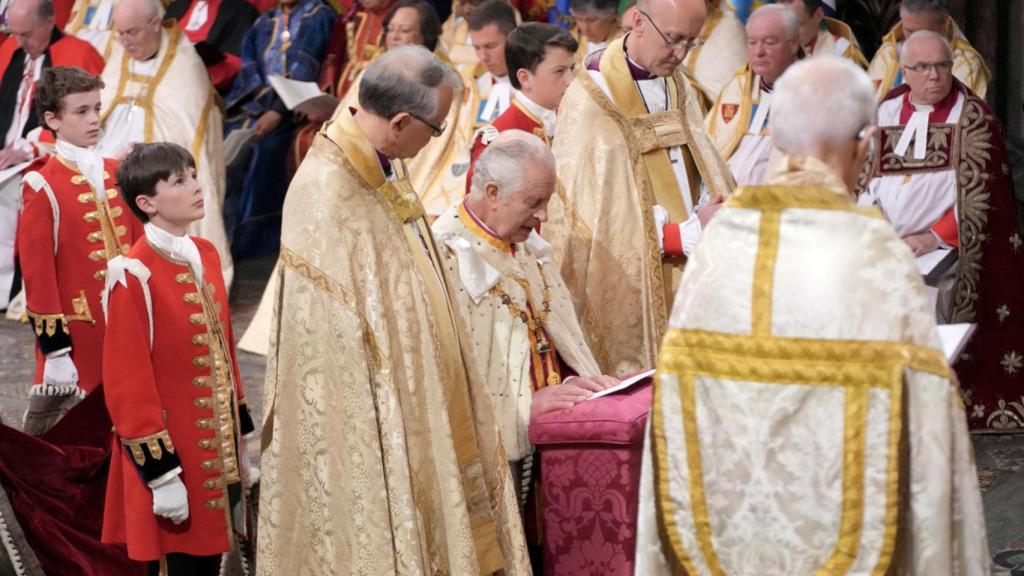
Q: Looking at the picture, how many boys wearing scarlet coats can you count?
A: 3